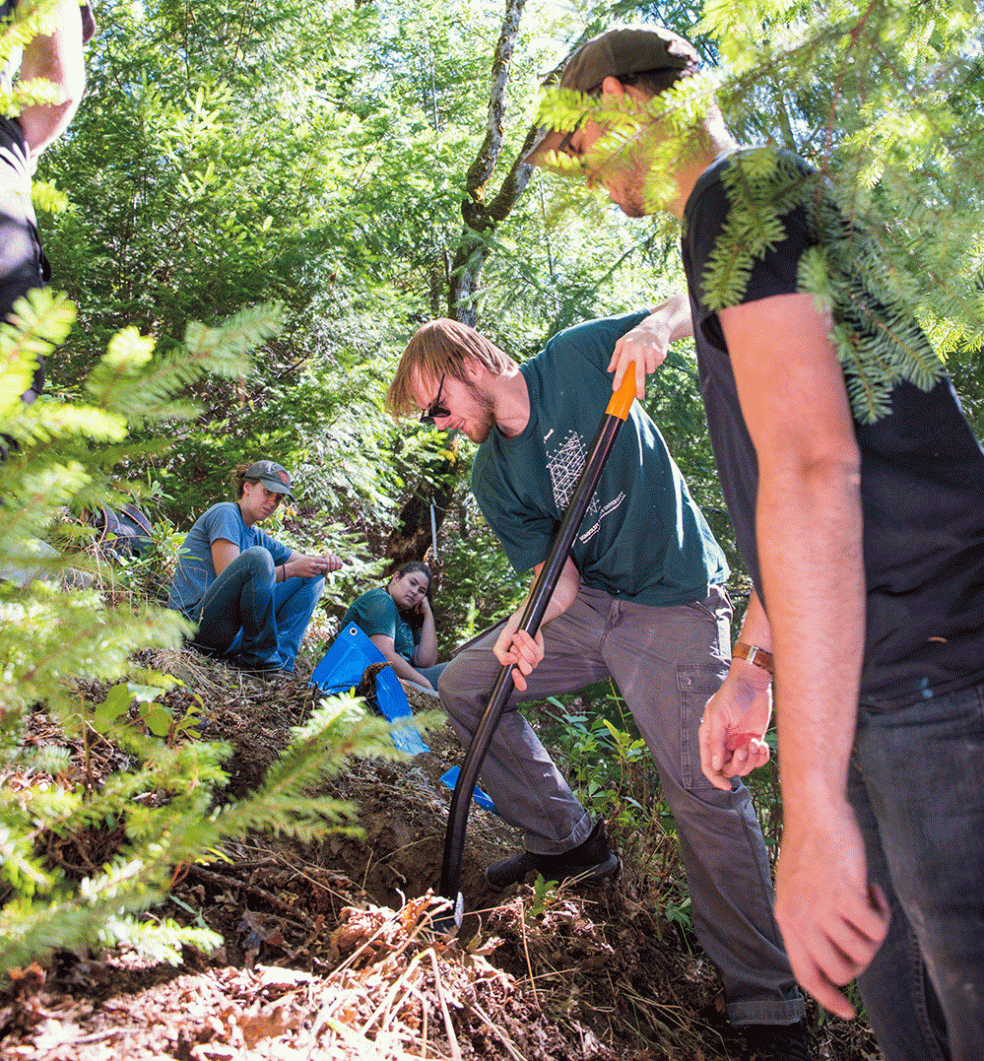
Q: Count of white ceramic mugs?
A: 0